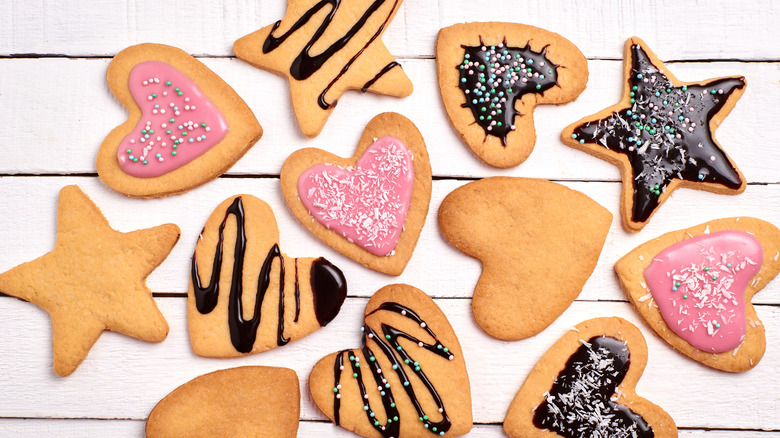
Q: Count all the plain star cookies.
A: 1